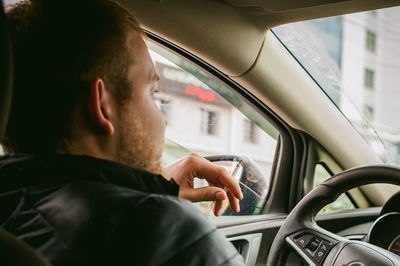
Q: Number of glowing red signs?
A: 1